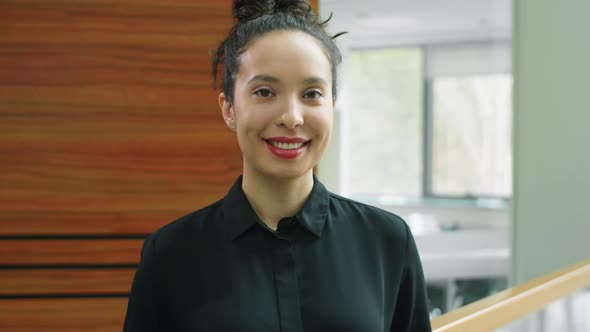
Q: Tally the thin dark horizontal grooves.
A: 3